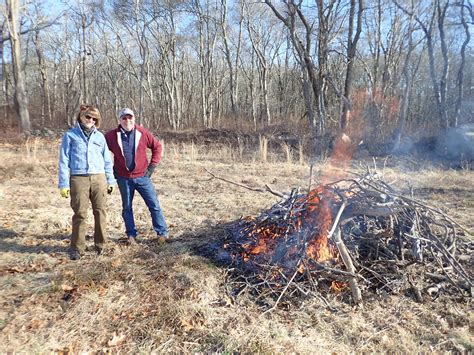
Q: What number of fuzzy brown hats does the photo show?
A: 1